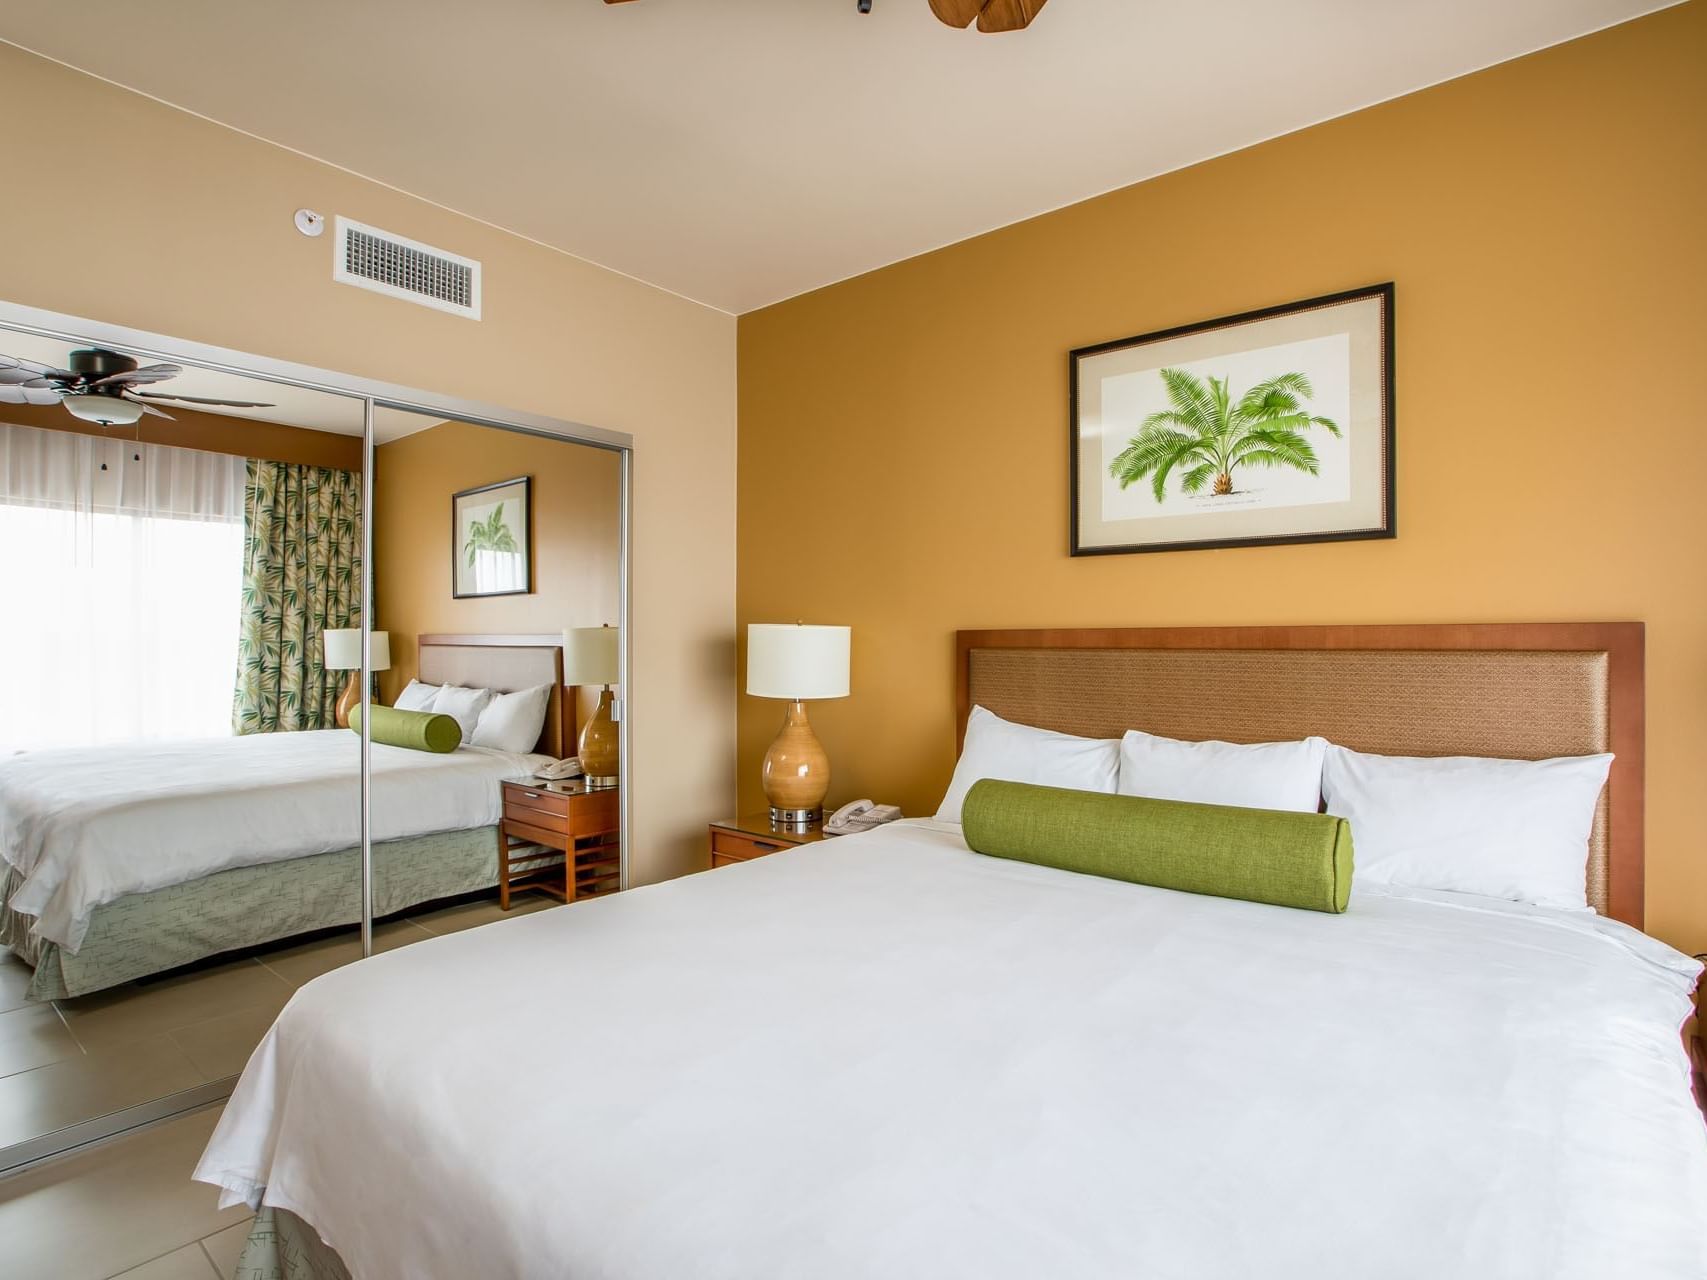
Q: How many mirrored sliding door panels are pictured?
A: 2